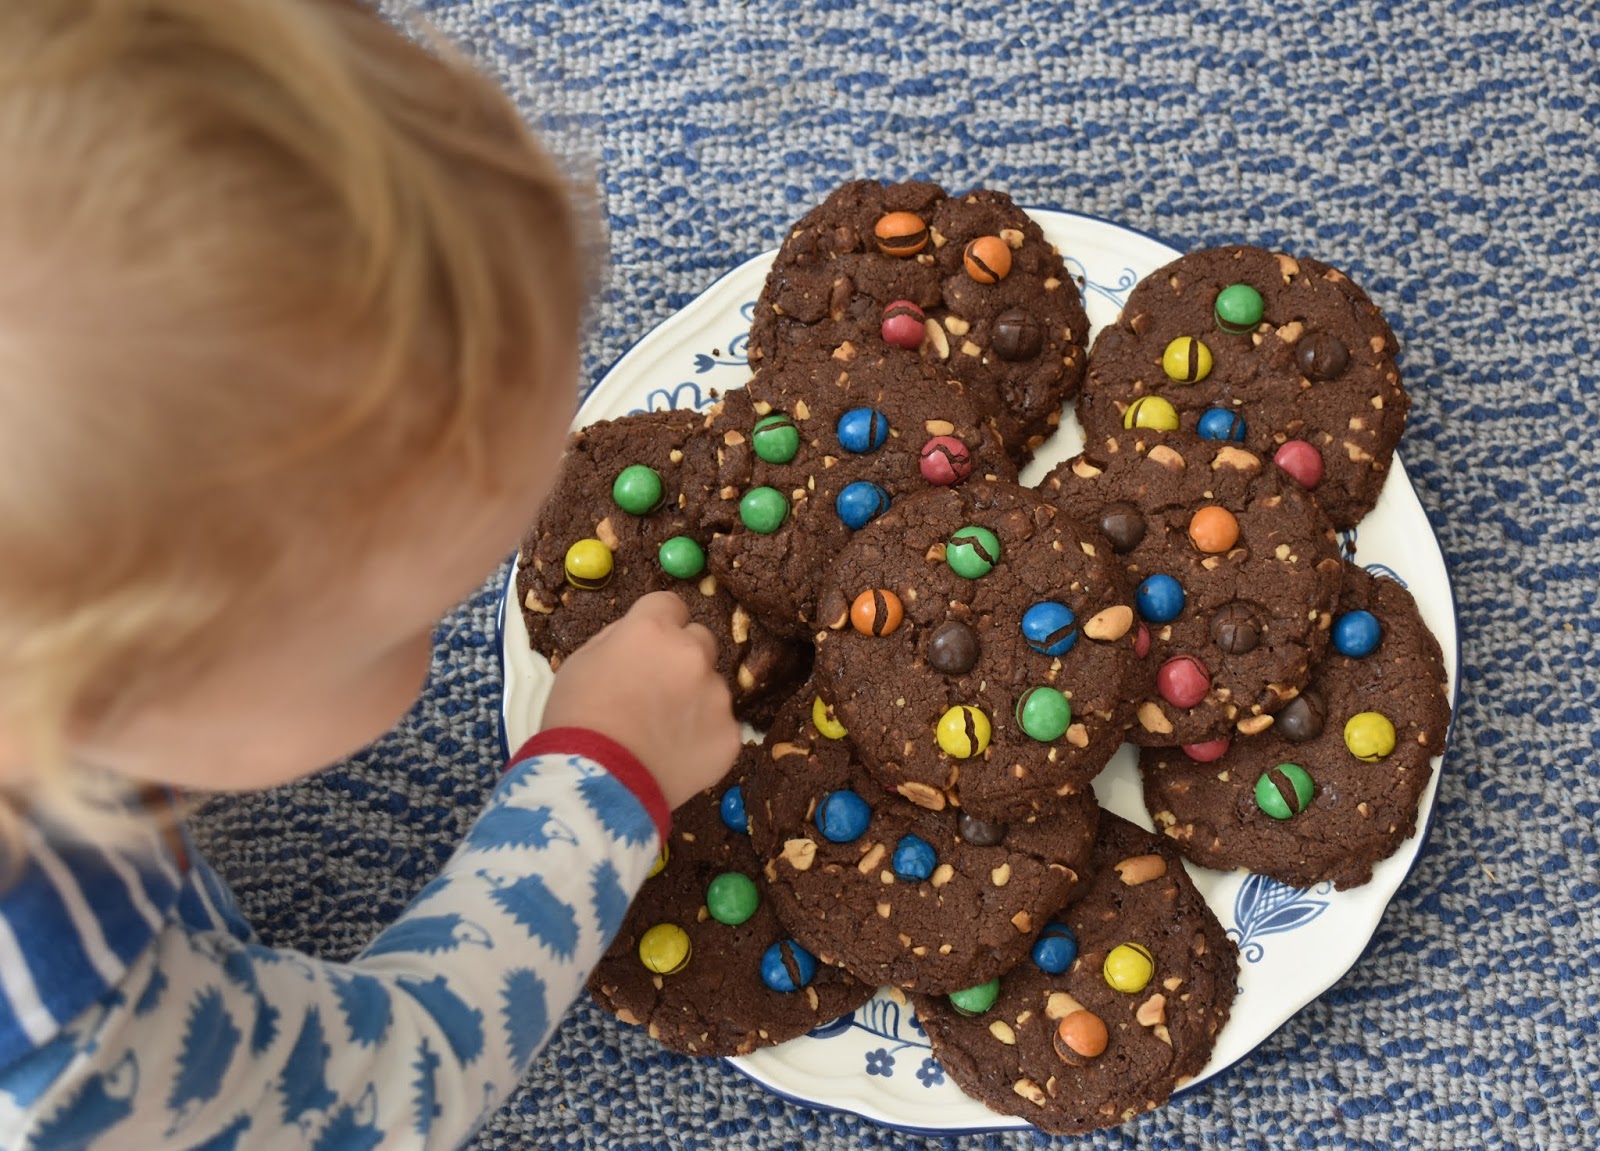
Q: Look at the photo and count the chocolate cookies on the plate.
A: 10